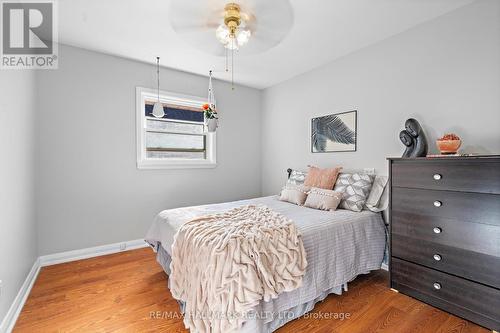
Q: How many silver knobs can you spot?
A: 5